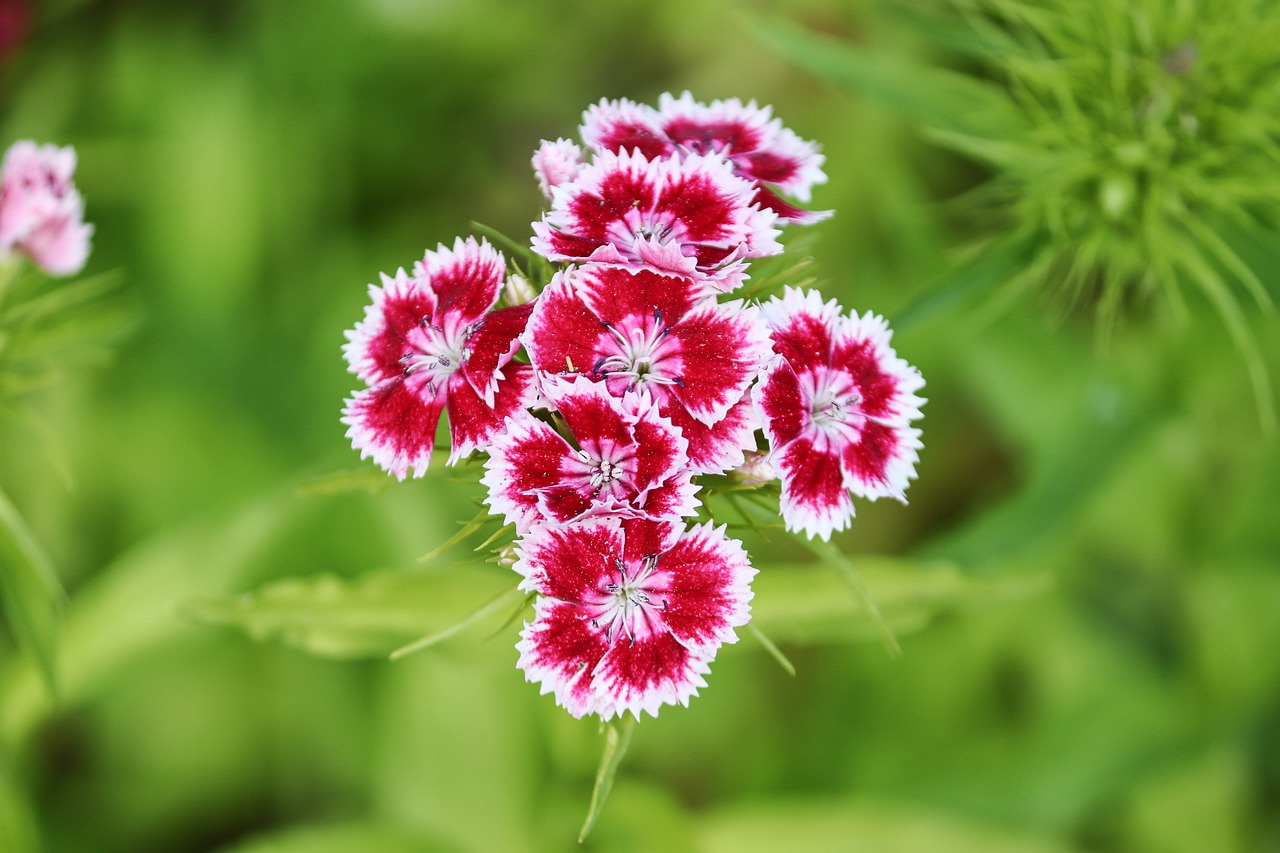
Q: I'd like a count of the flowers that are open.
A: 7